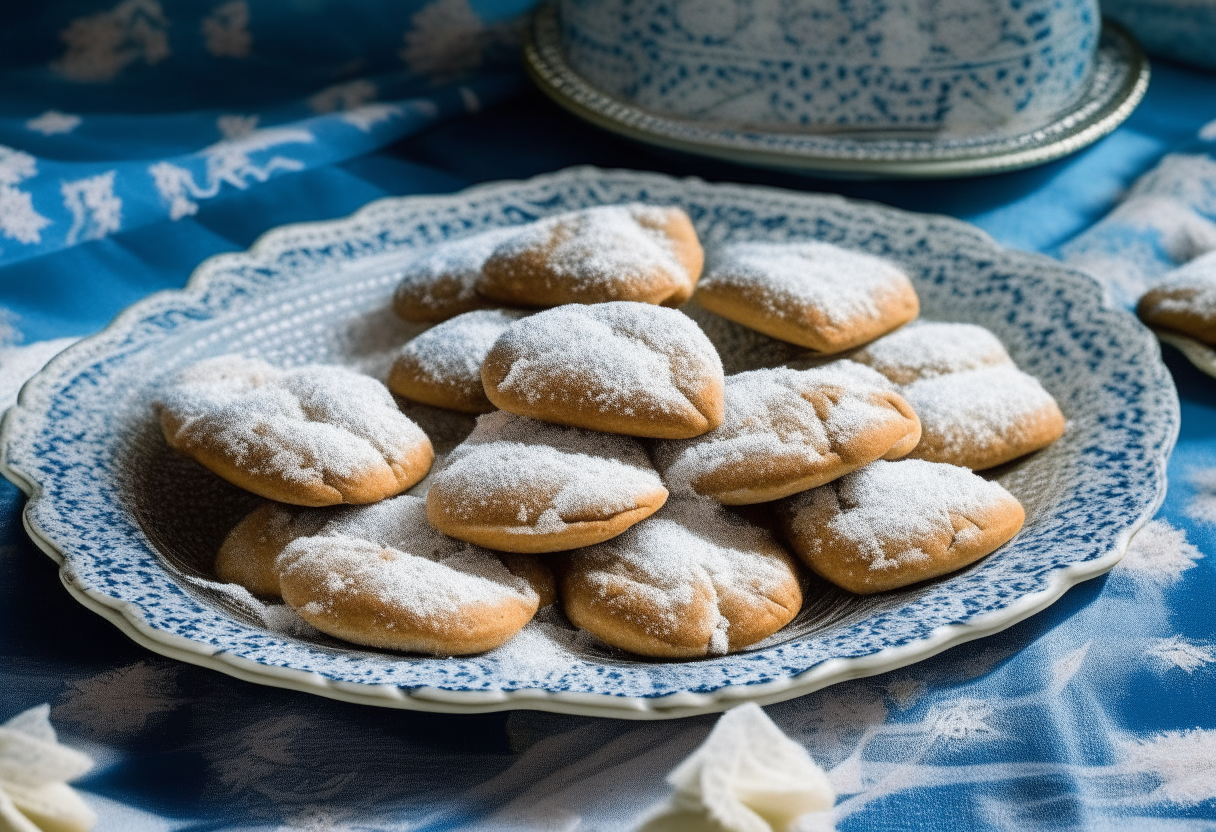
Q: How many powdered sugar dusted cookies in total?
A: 15